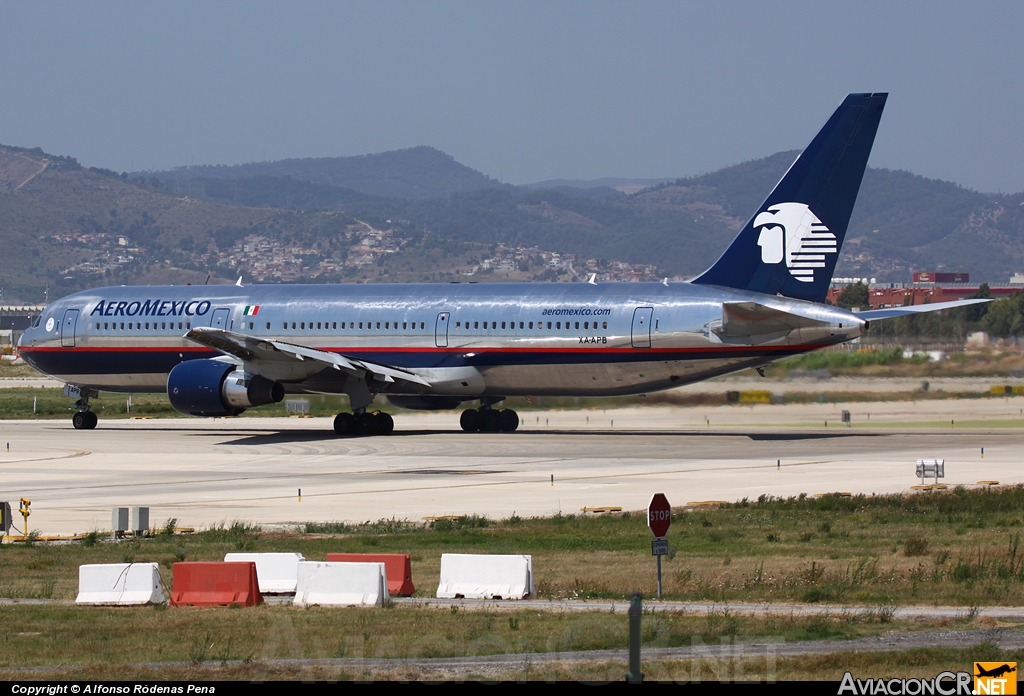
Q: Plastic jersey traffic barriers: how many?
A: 6